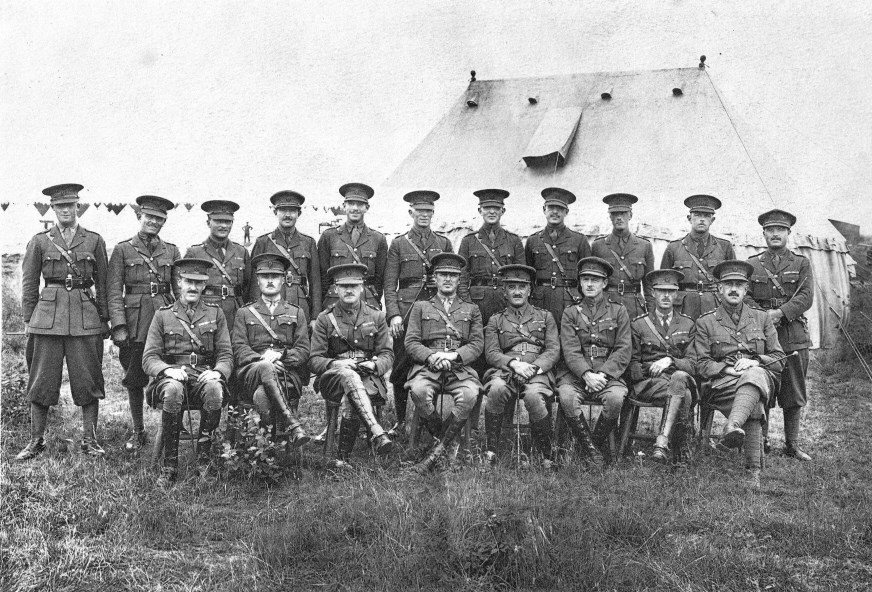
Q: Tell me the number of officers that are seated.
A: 8